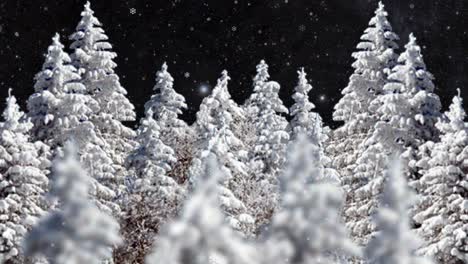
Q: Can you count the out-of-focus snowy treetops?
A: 4